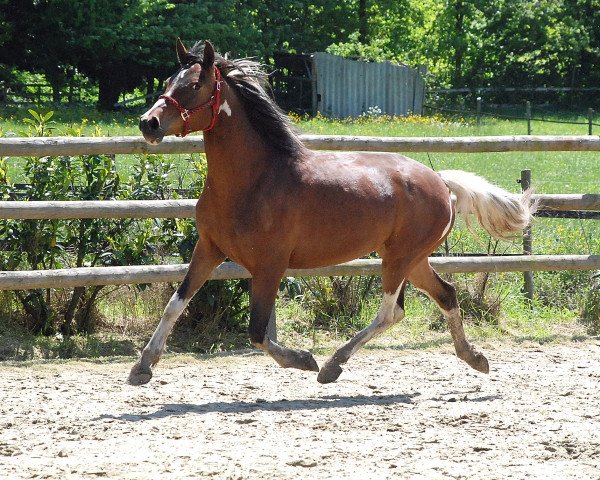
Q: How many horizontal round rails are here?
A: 3